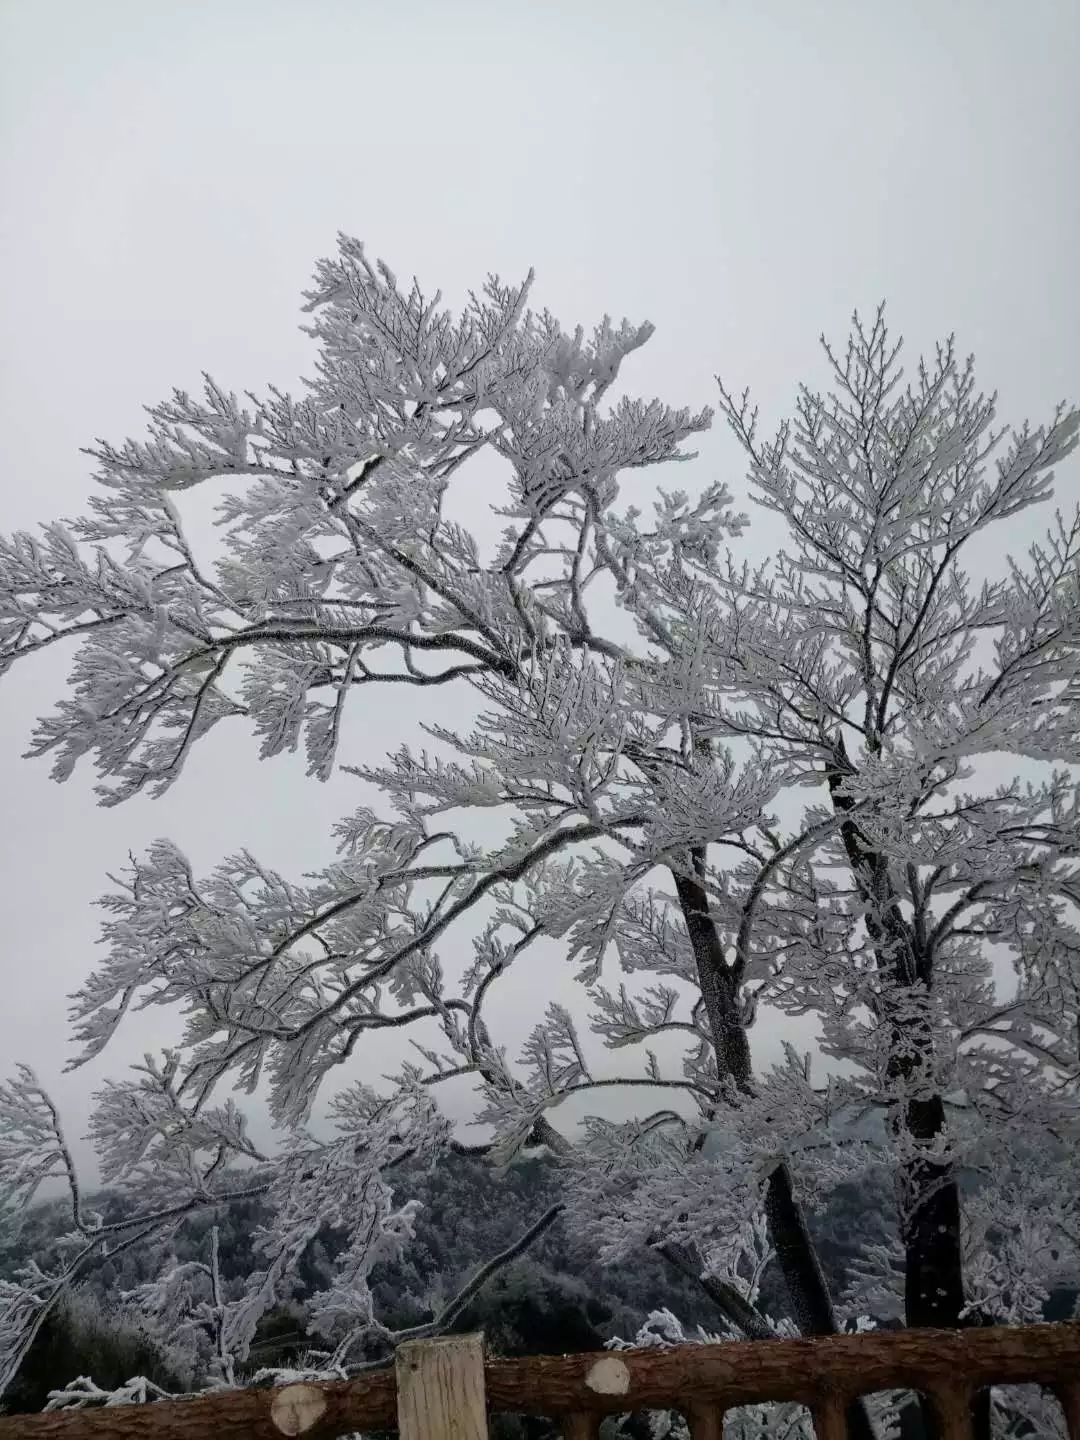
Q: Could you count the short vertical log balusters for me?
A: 5